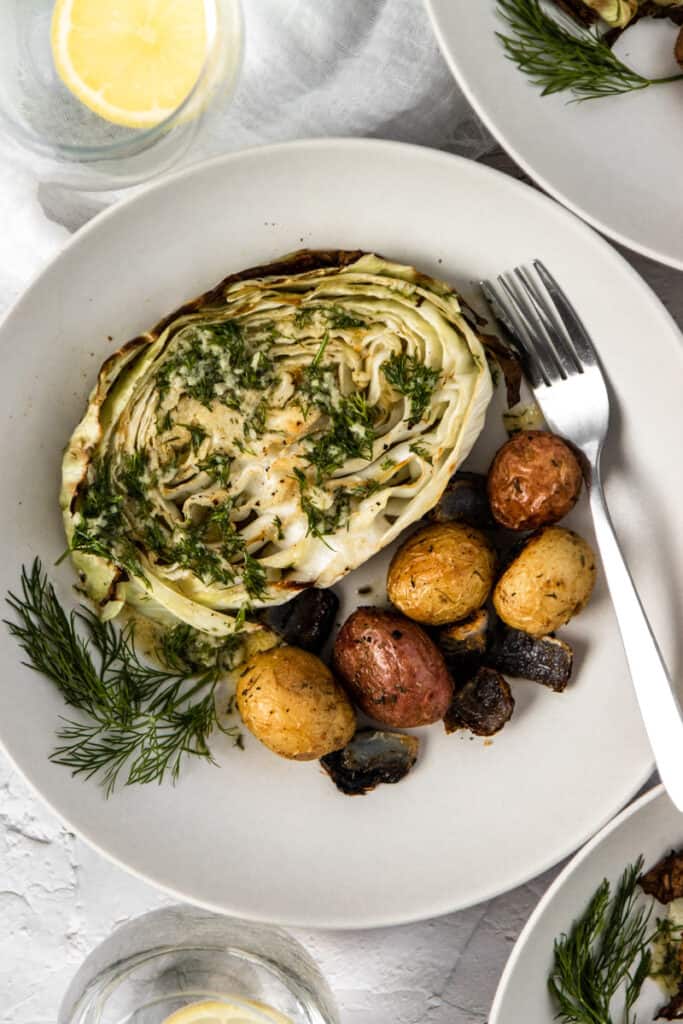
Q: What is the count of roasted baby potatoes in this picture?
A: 5